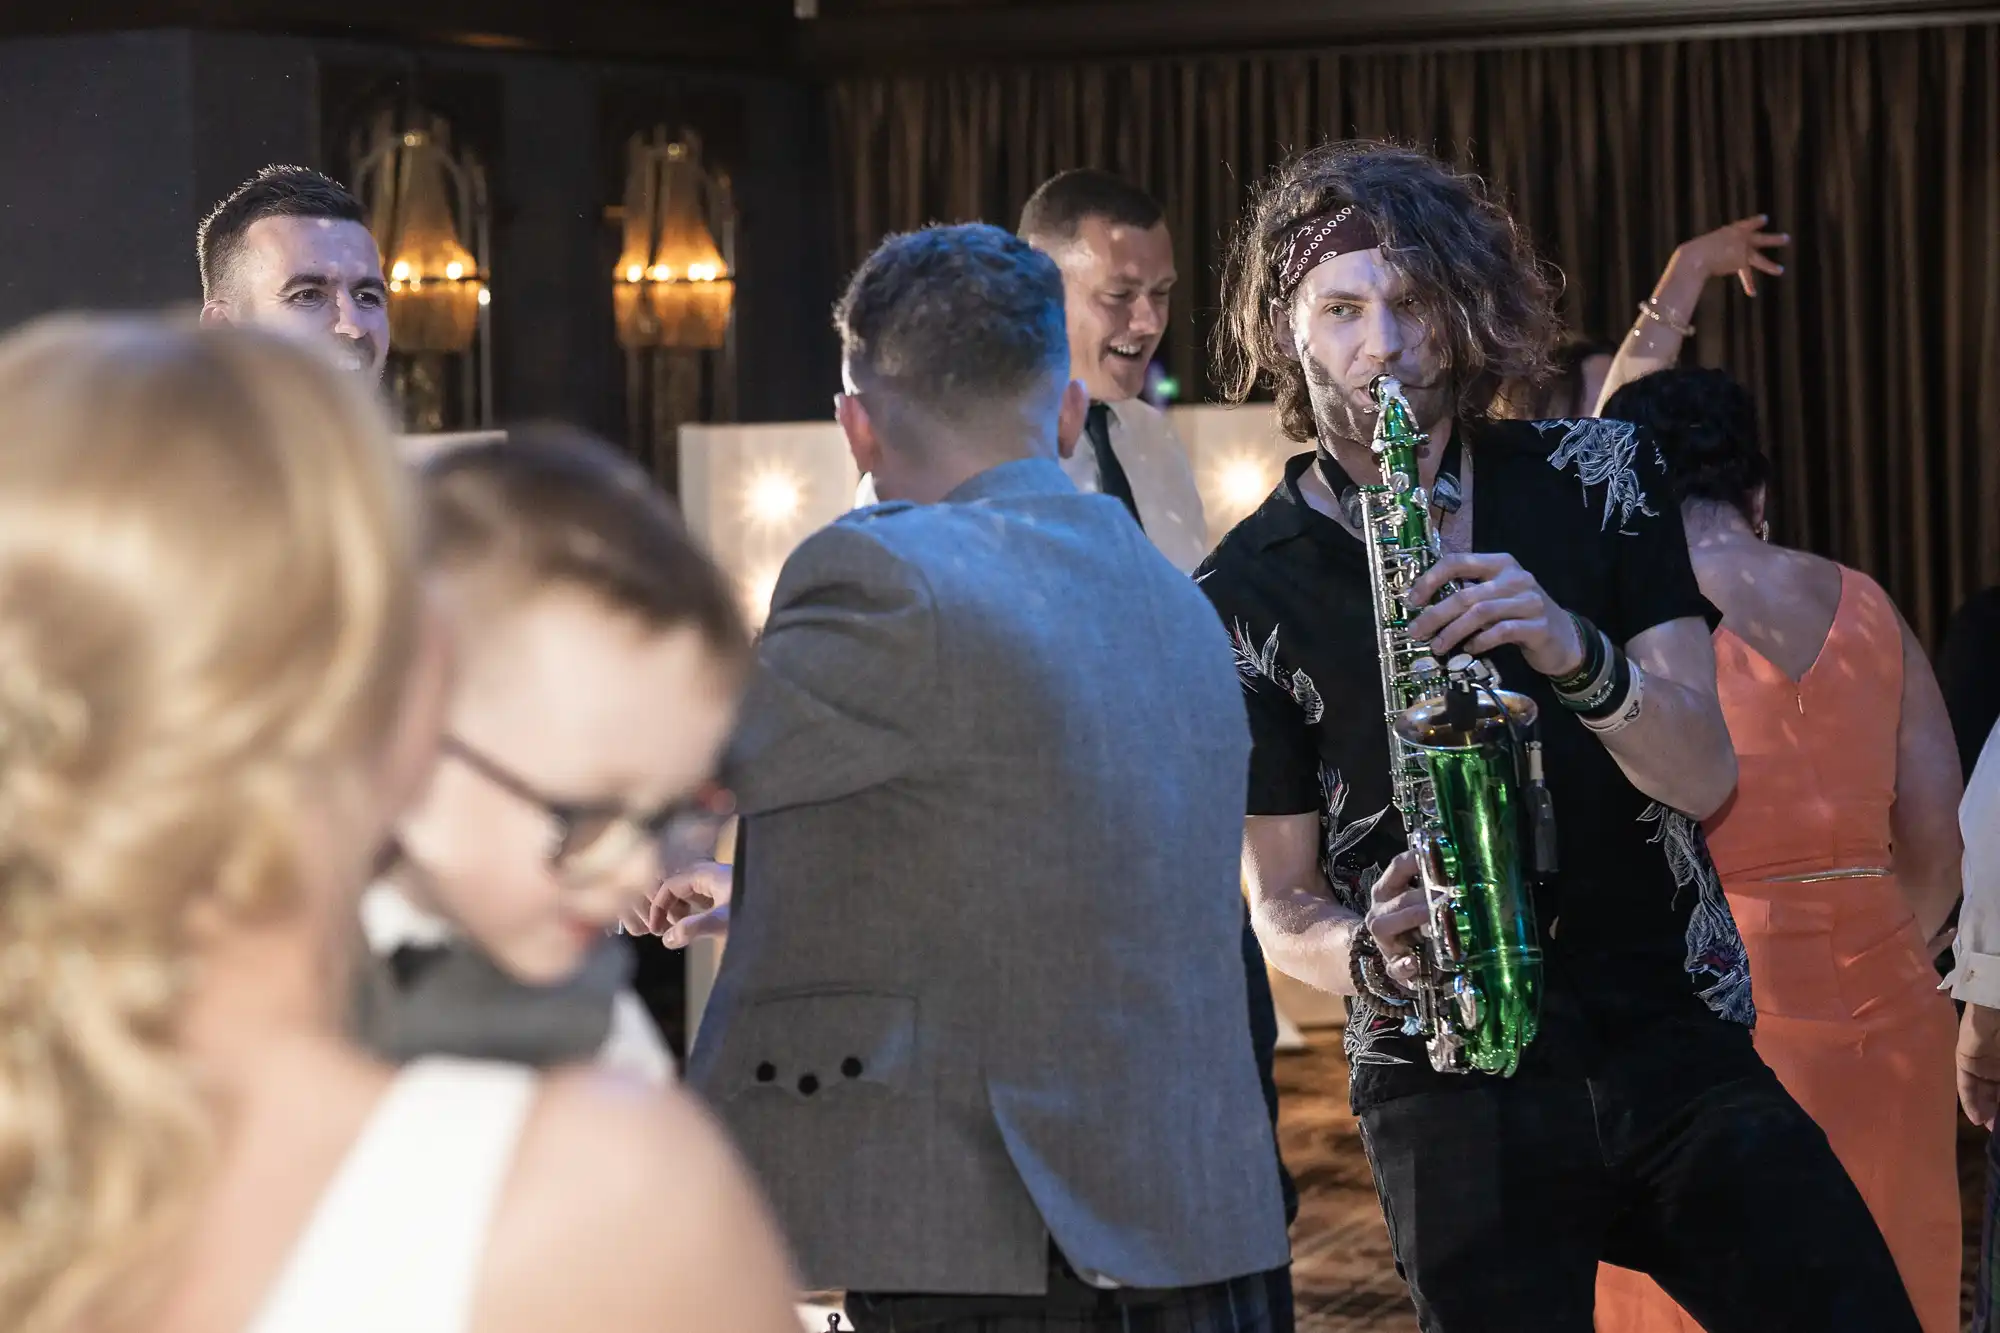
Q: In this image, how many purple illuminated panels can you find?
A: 0